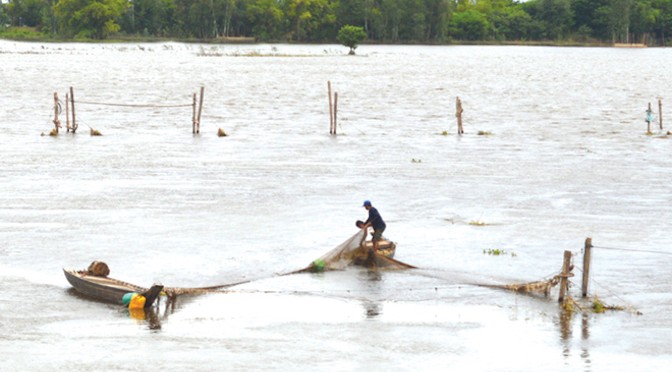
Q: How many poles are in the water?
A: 12